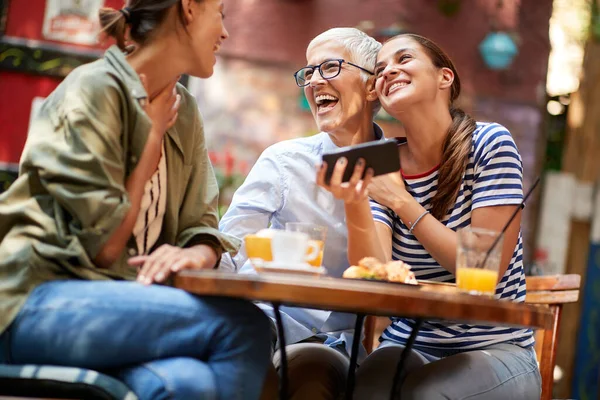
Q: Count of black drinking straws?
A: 1